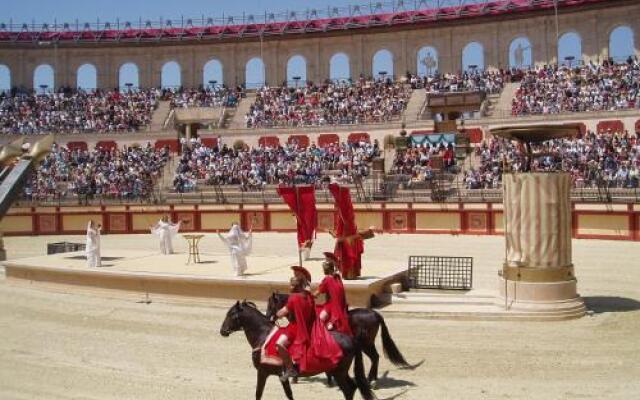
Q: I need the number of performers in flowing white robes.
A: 3